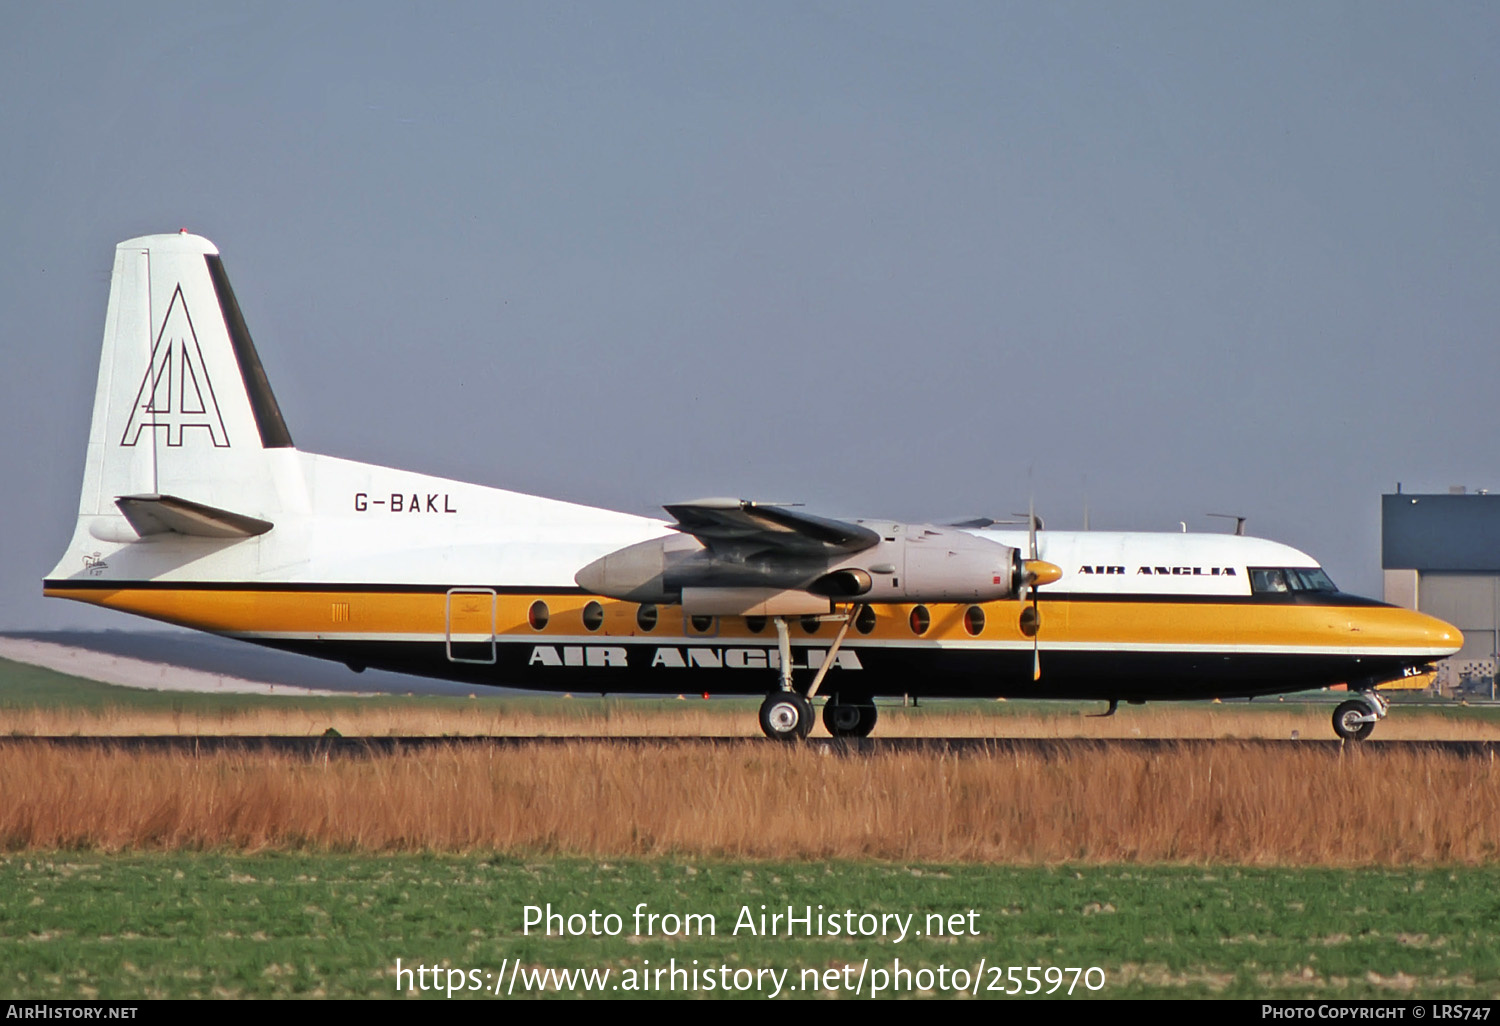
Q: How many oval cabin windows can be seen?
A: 10